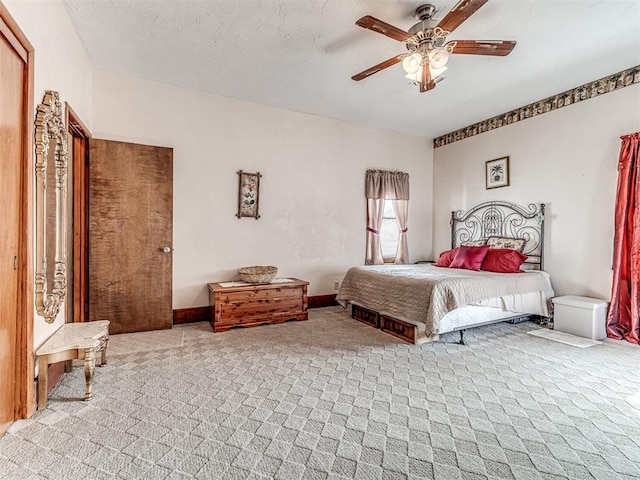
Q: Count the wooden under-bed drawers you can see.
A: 2